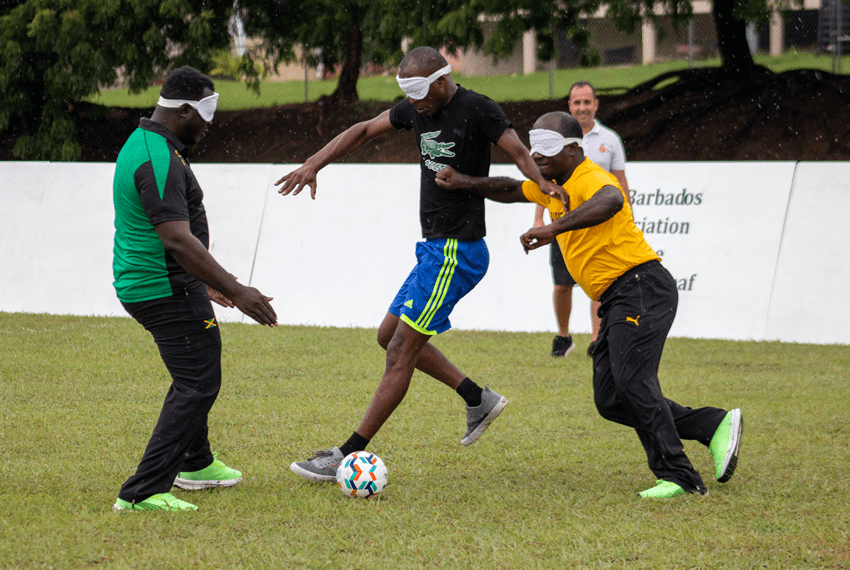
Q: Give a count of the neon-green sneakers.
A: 4